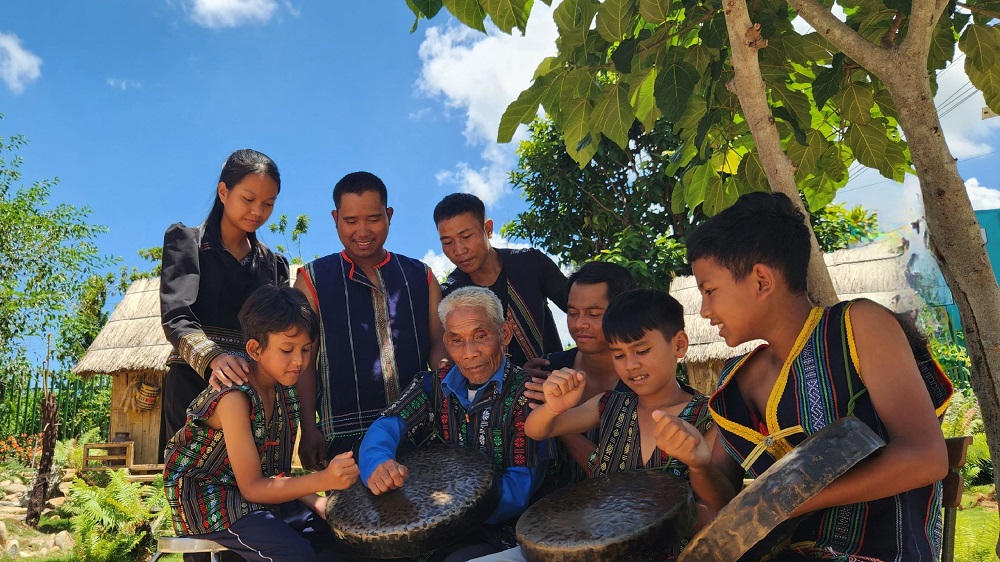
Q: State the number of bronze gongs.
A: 3